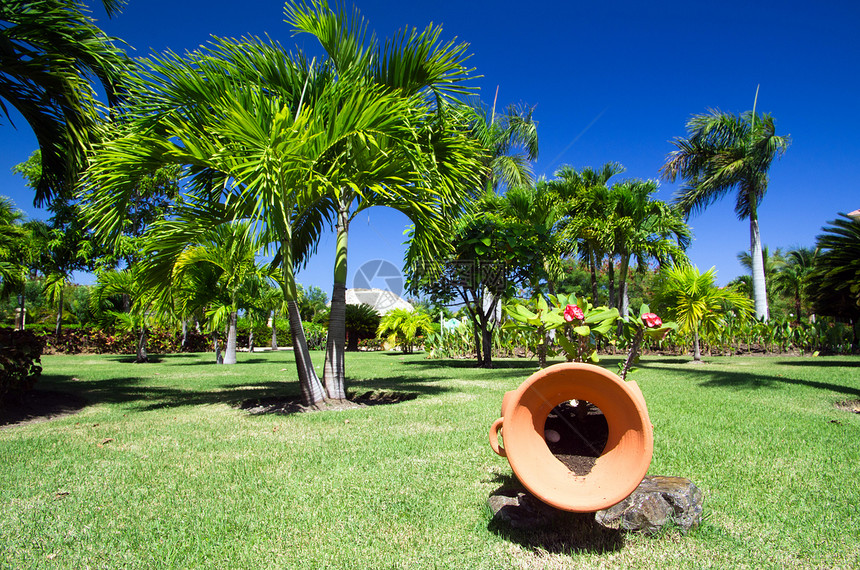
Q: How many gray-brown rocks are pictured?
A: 2